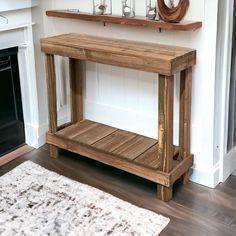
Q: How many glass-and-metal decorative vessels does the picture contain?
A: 3